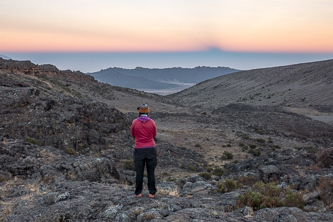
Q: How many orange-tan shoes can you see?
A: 2